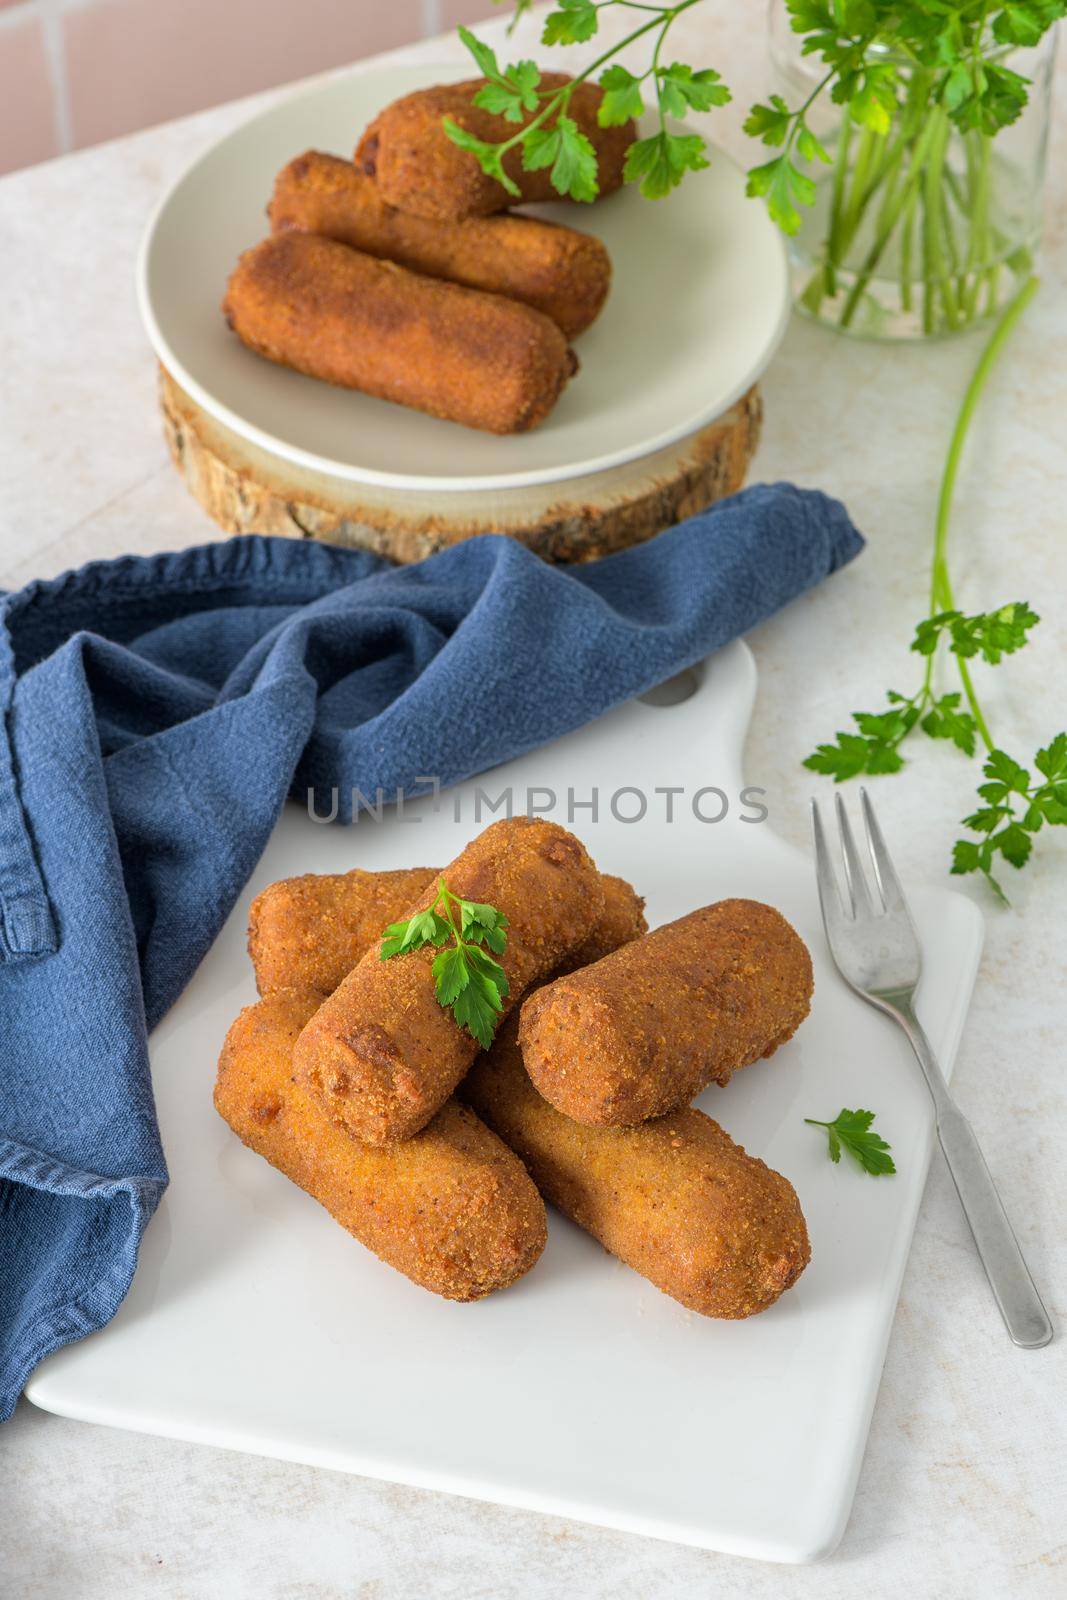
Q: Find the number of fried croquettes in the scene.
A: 8